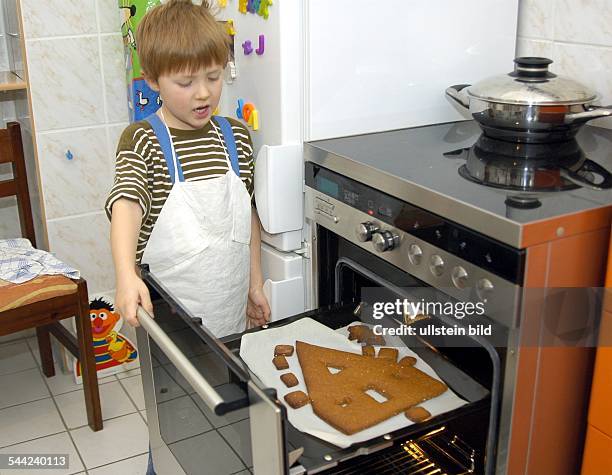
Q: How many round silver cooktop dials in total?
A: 6